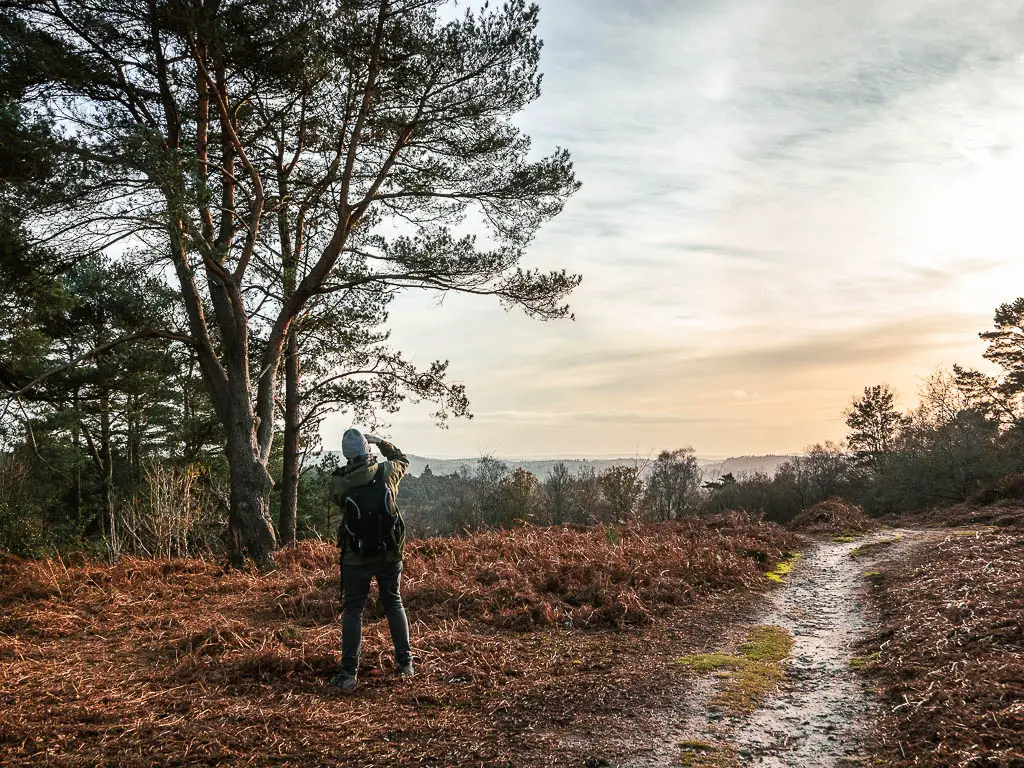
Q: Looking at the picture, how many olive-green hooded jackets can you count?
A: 1